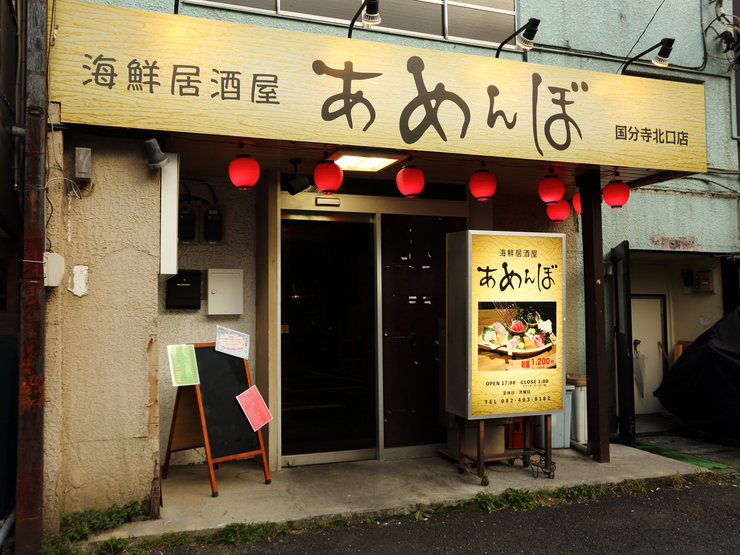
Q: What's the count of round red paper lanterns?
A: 8